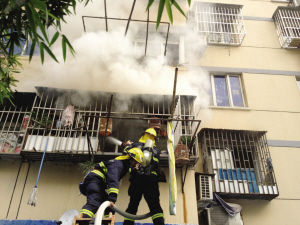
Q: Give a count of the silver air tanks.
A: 1